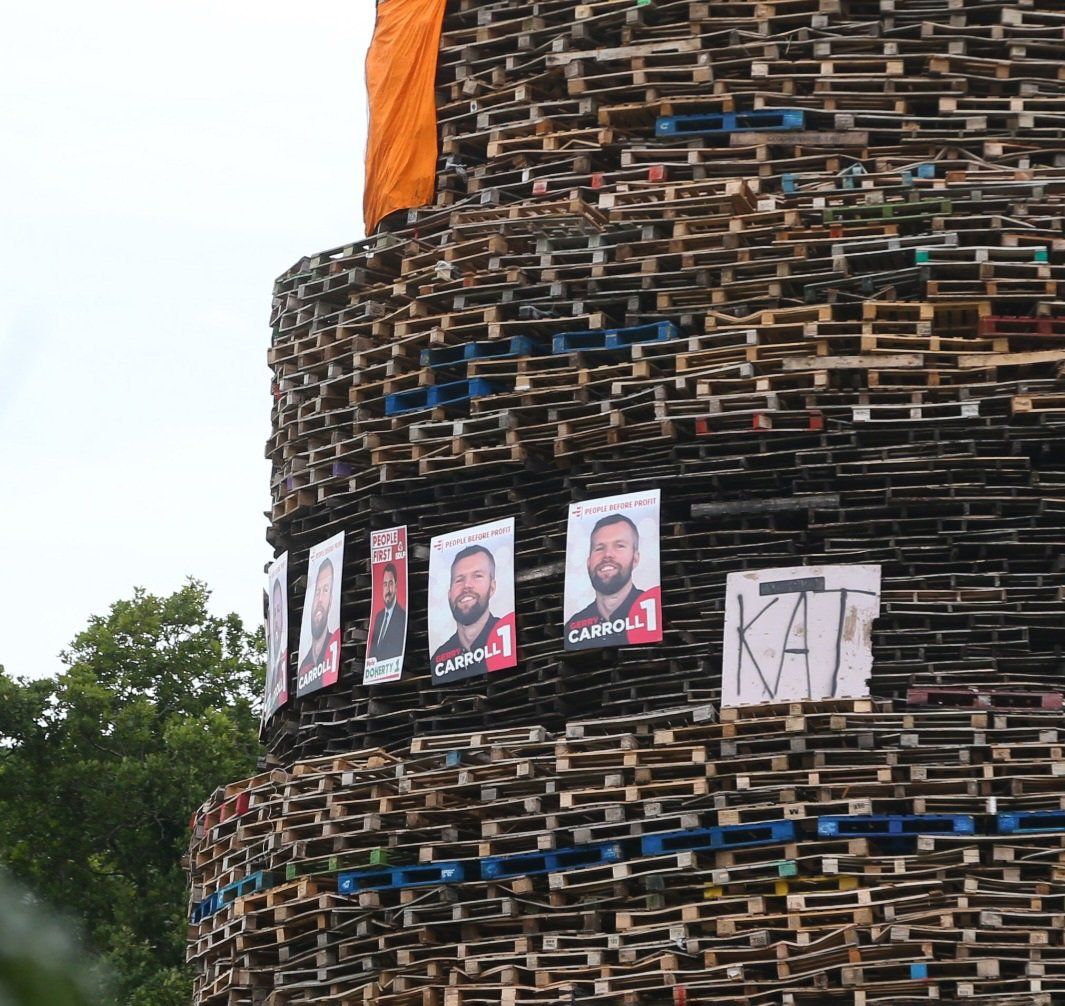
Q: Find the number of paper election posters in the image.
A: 5